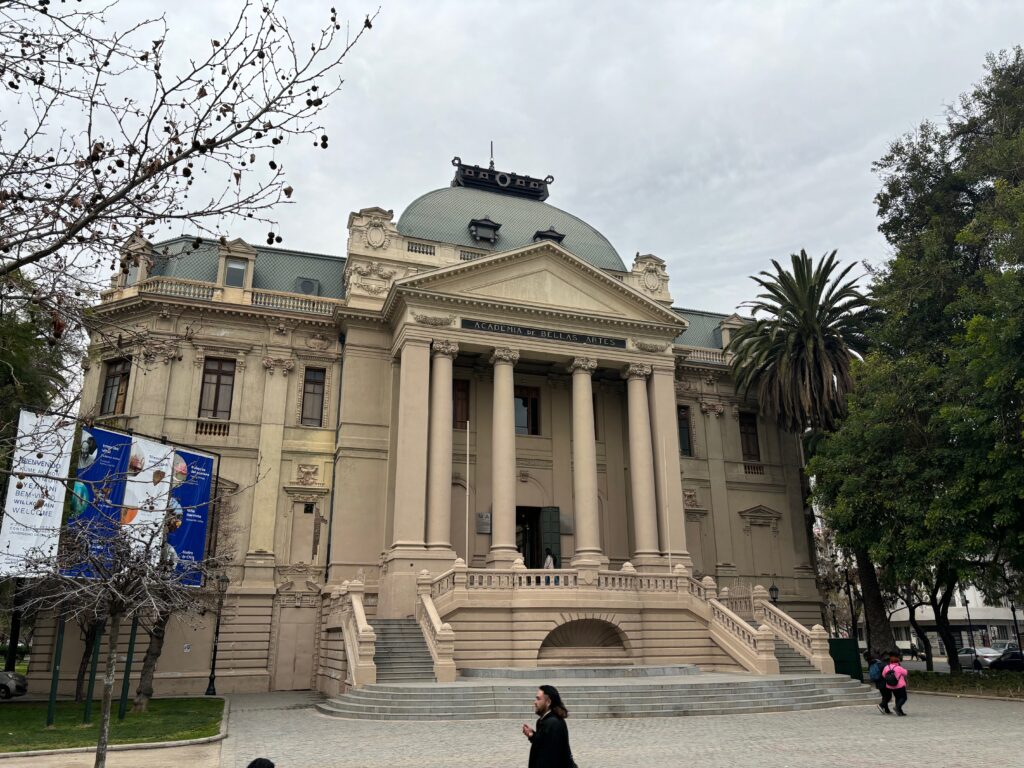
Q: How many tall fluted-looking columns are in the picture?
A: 4